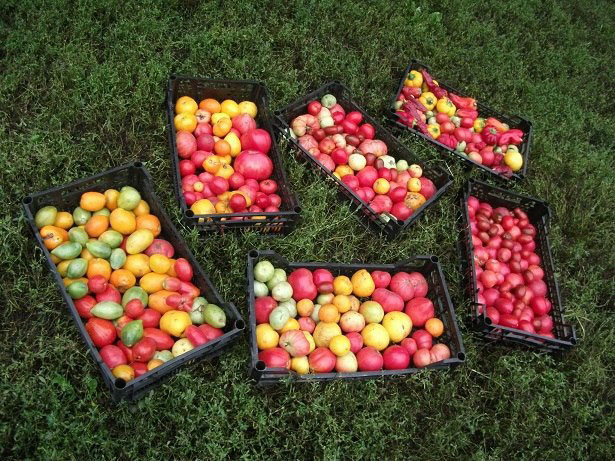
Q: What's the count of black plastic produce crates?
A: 6